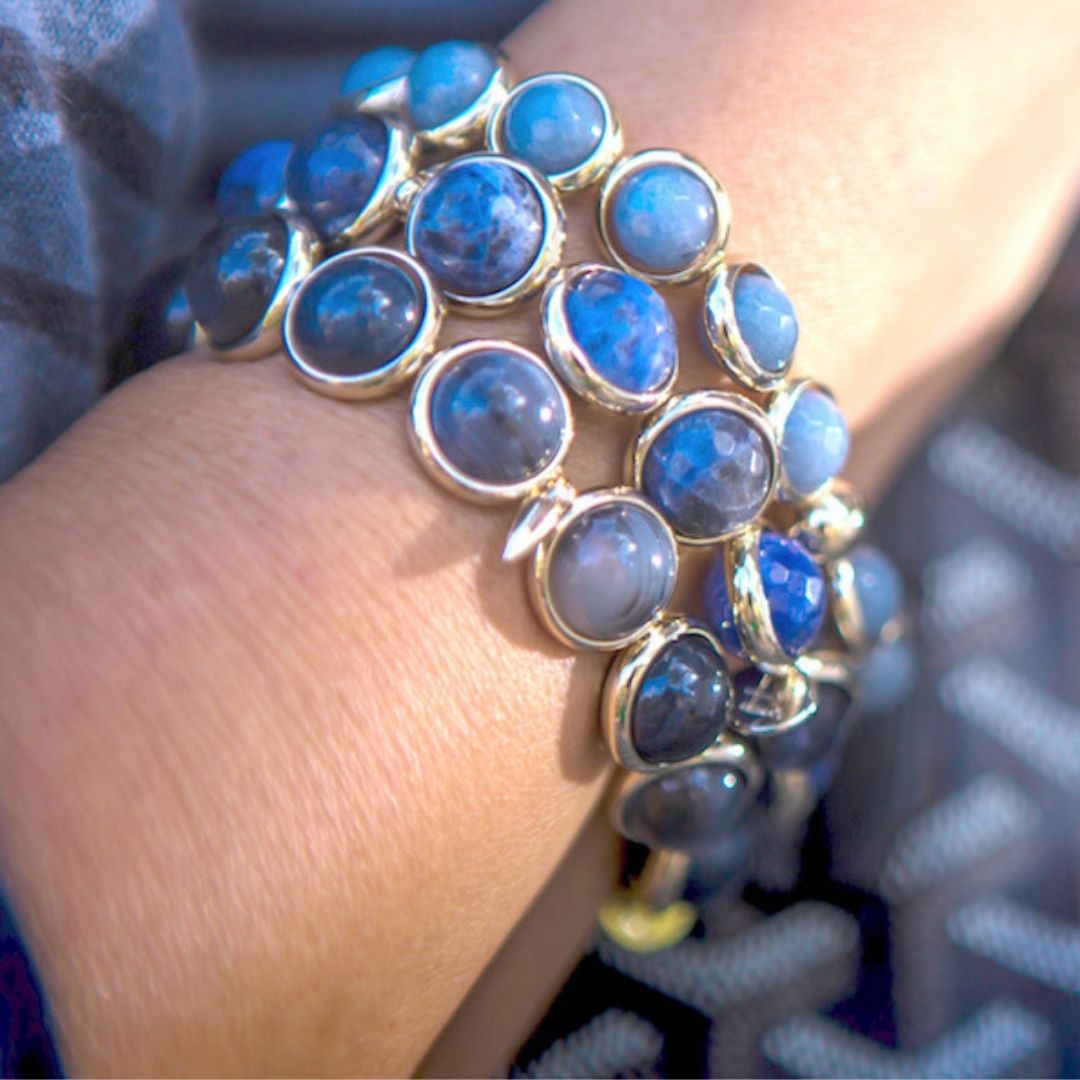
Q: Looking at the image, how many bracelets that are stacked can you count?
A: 3